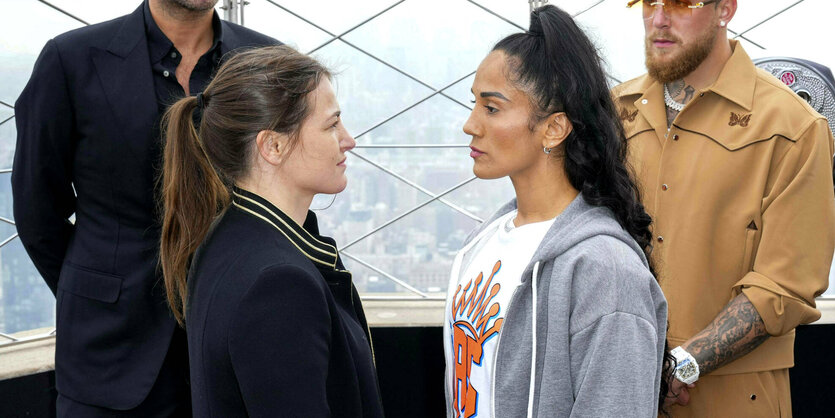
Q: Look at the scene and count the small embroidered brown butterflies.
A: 2